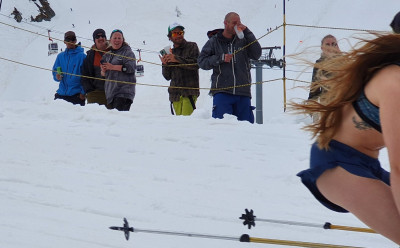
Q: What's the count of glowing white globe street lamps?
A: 0